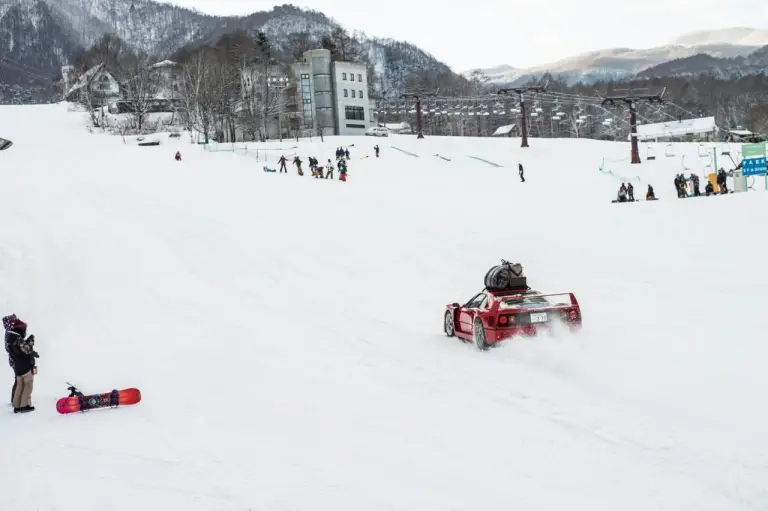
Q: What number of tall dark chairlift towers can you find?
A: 3